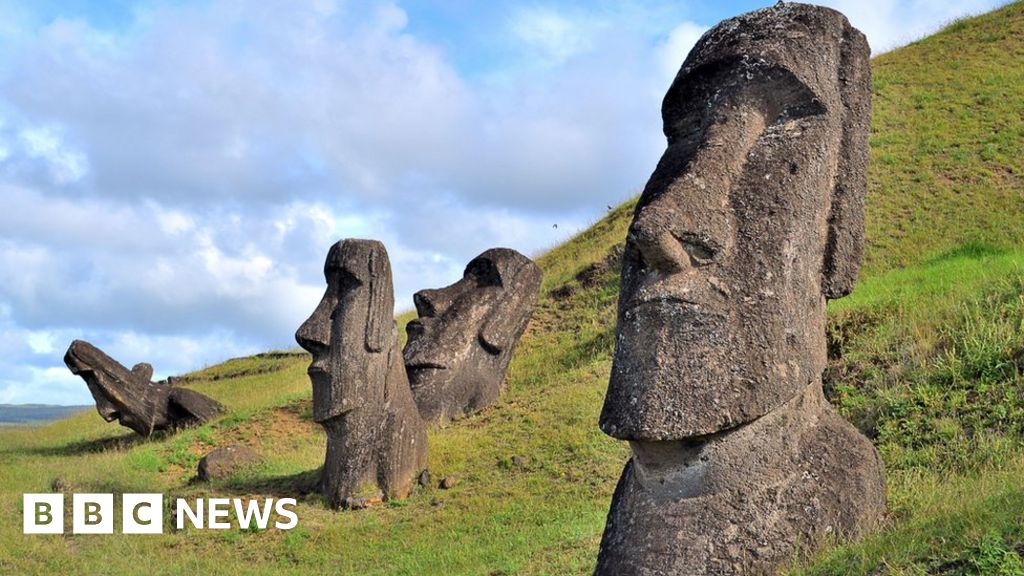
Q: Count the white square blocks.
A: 3